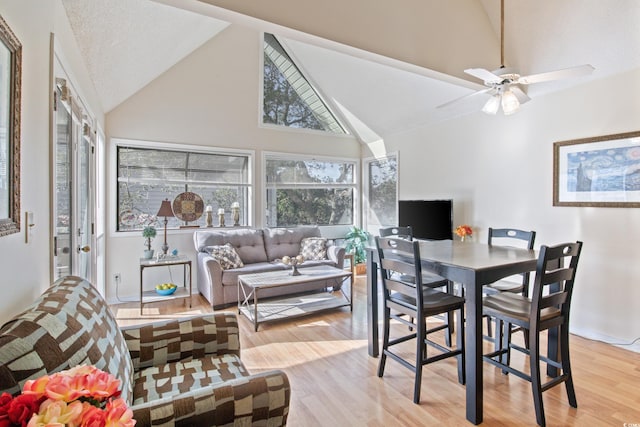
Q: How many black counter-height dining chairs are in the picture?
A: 4